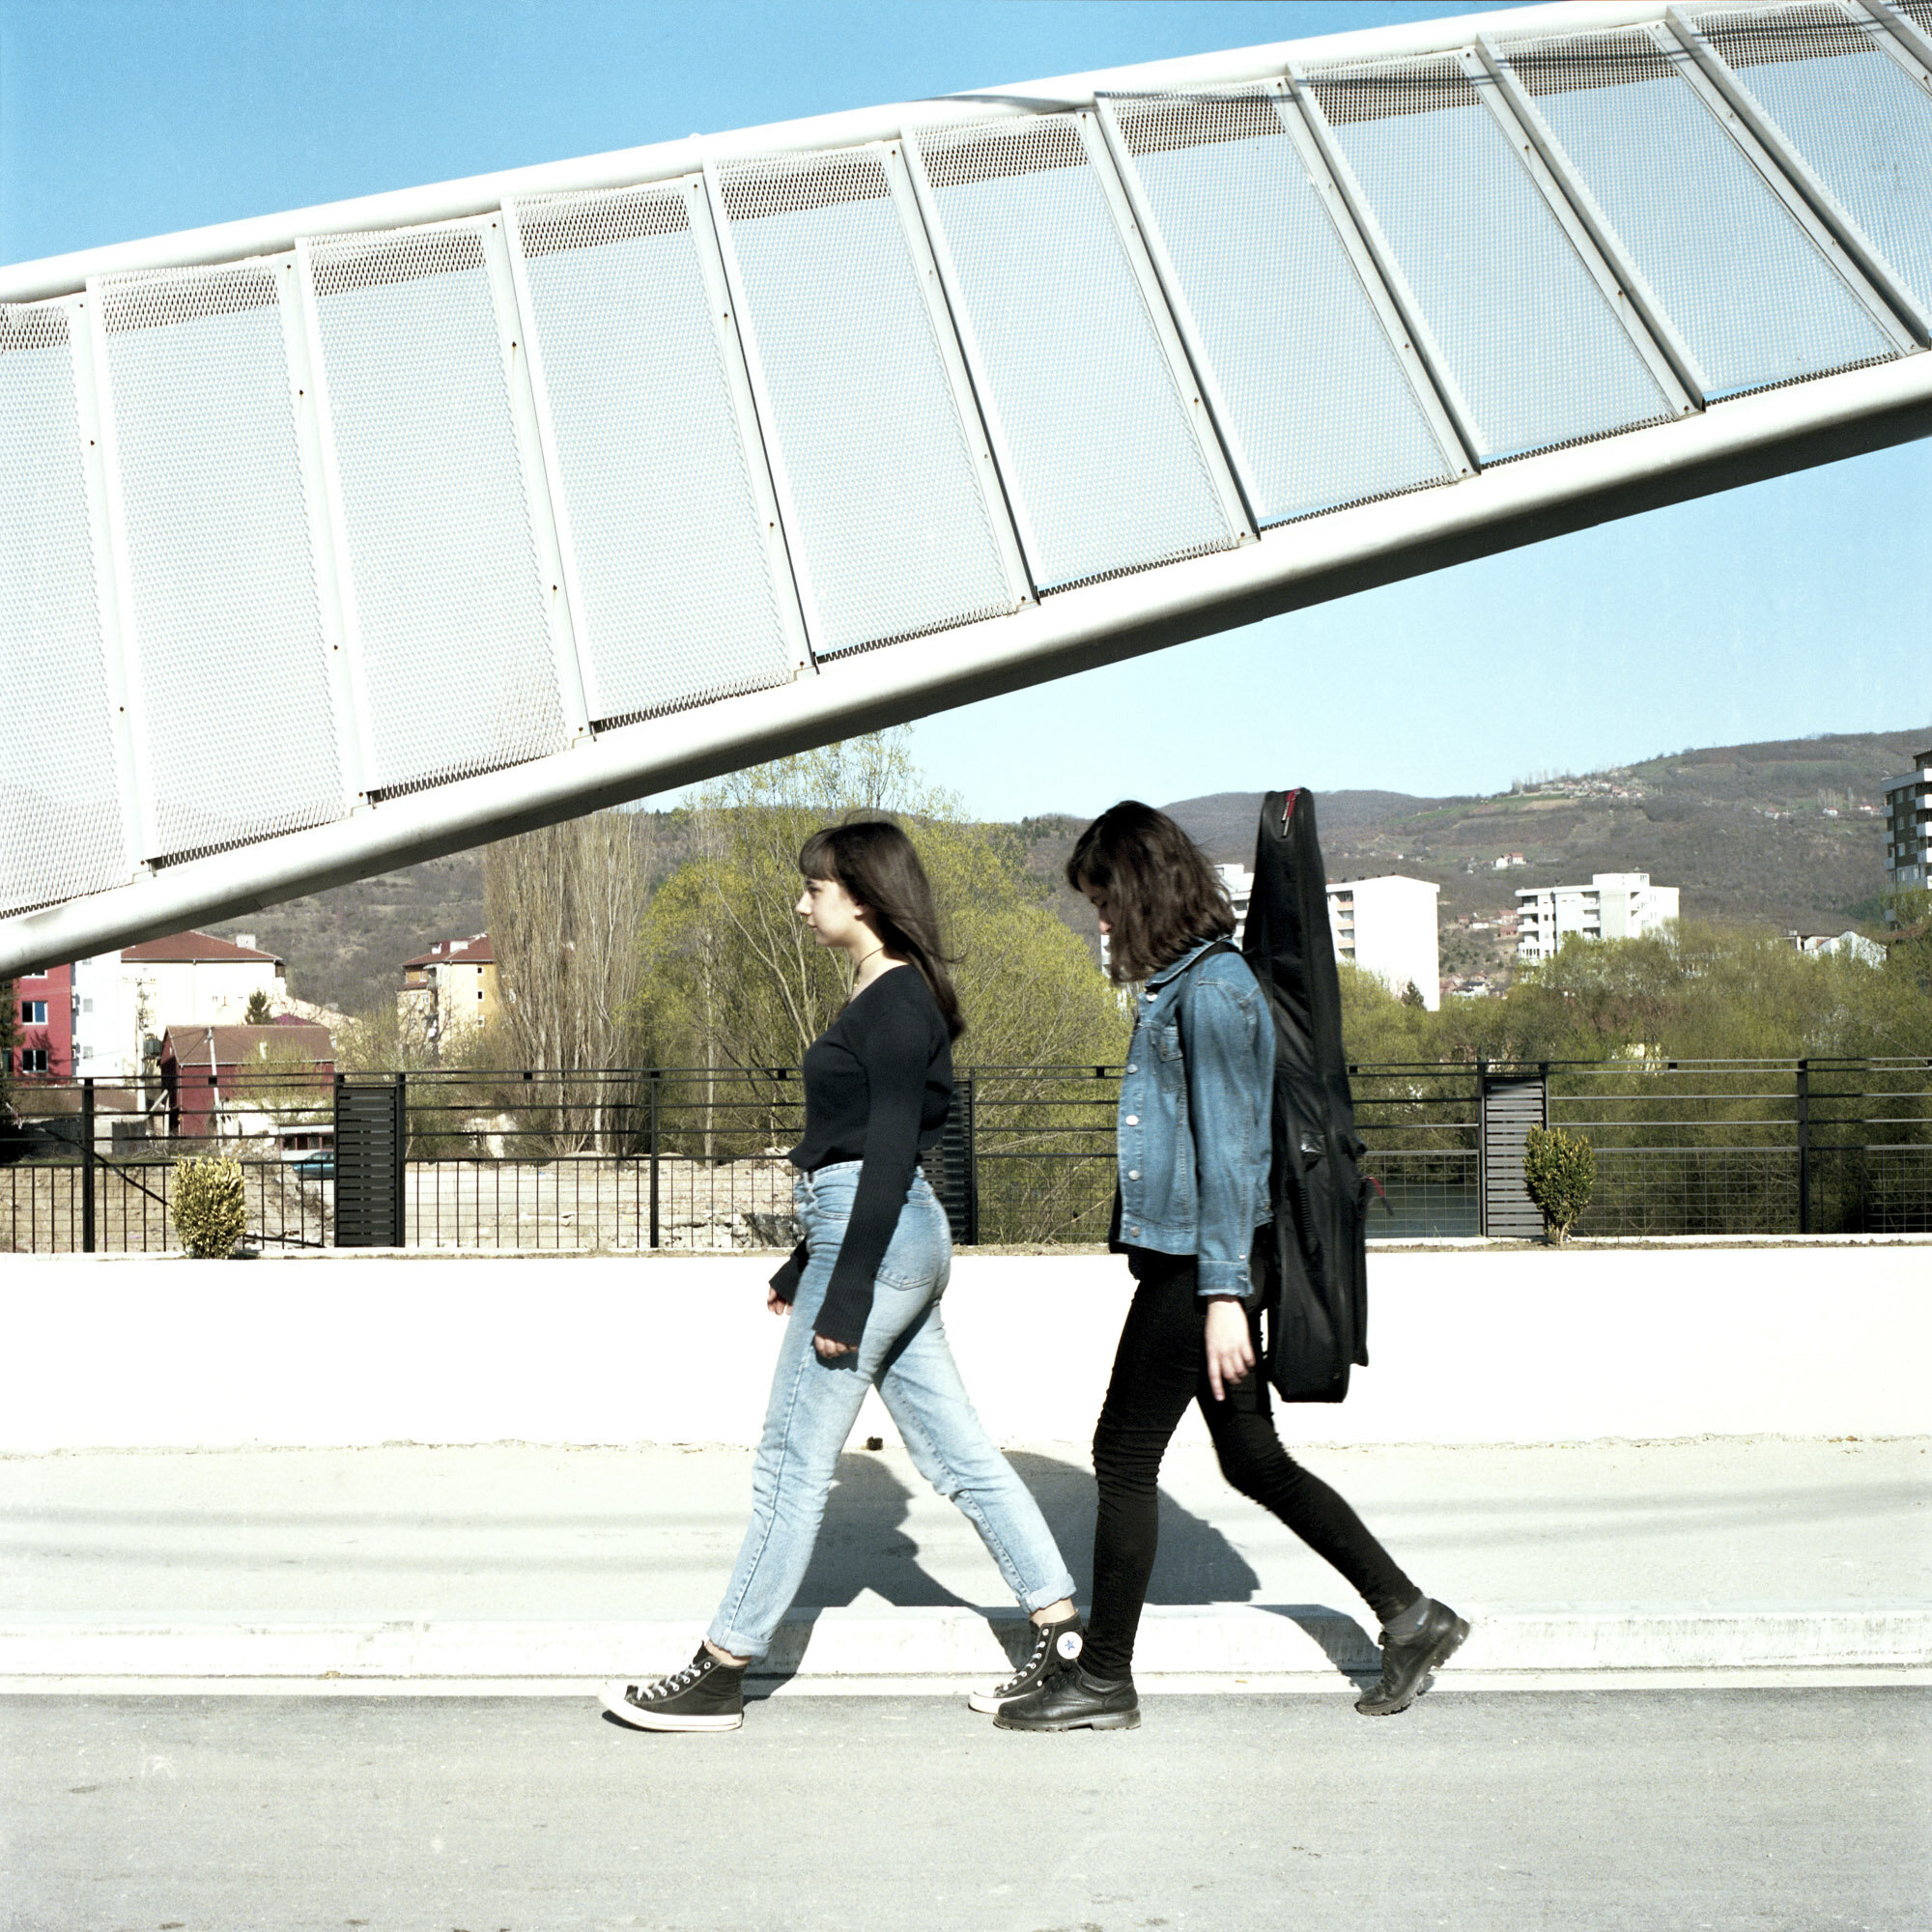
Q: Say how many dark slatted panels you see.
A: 3